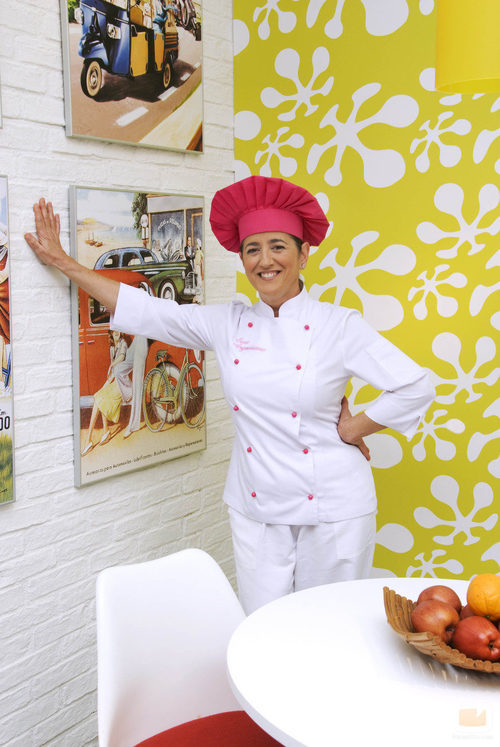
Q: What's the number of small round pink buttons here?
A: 10